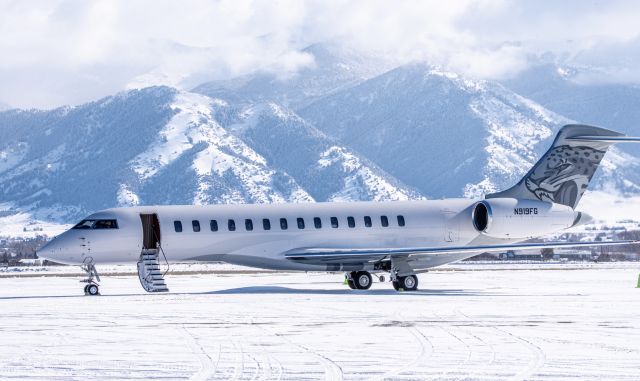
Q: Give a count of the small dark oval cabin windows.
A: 14